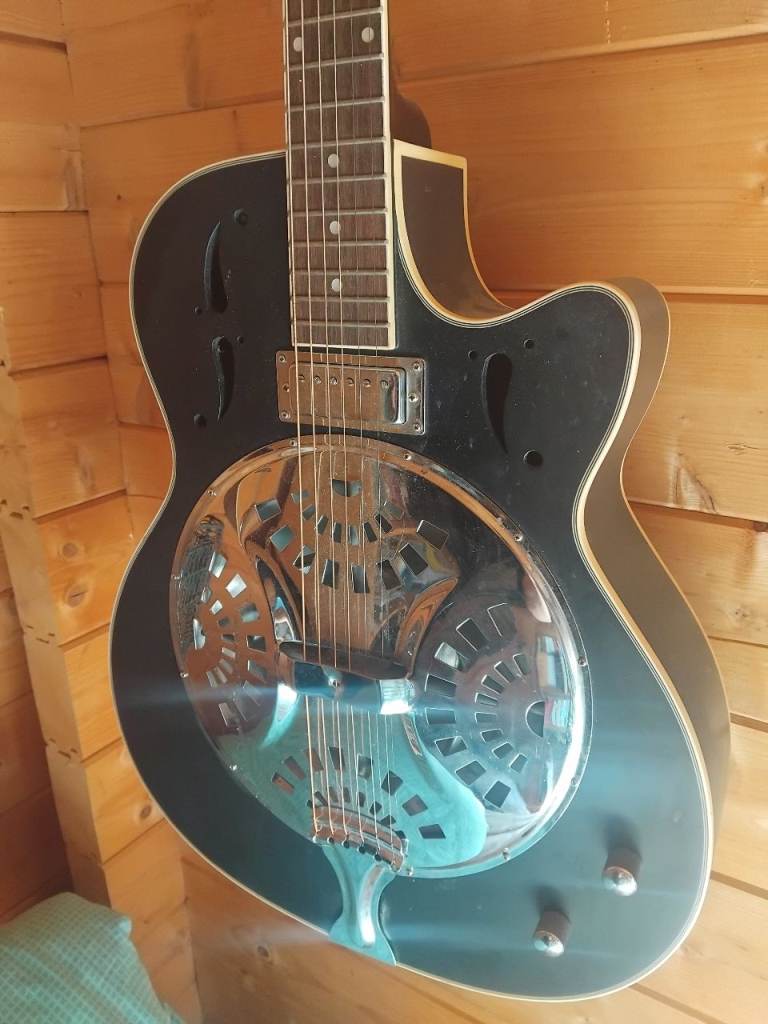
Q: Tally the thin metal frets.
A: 10